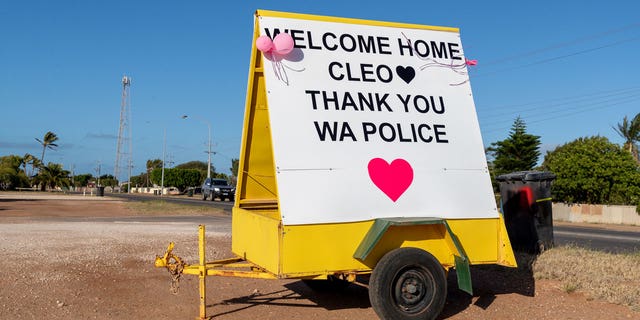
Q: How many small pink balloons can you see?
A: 2